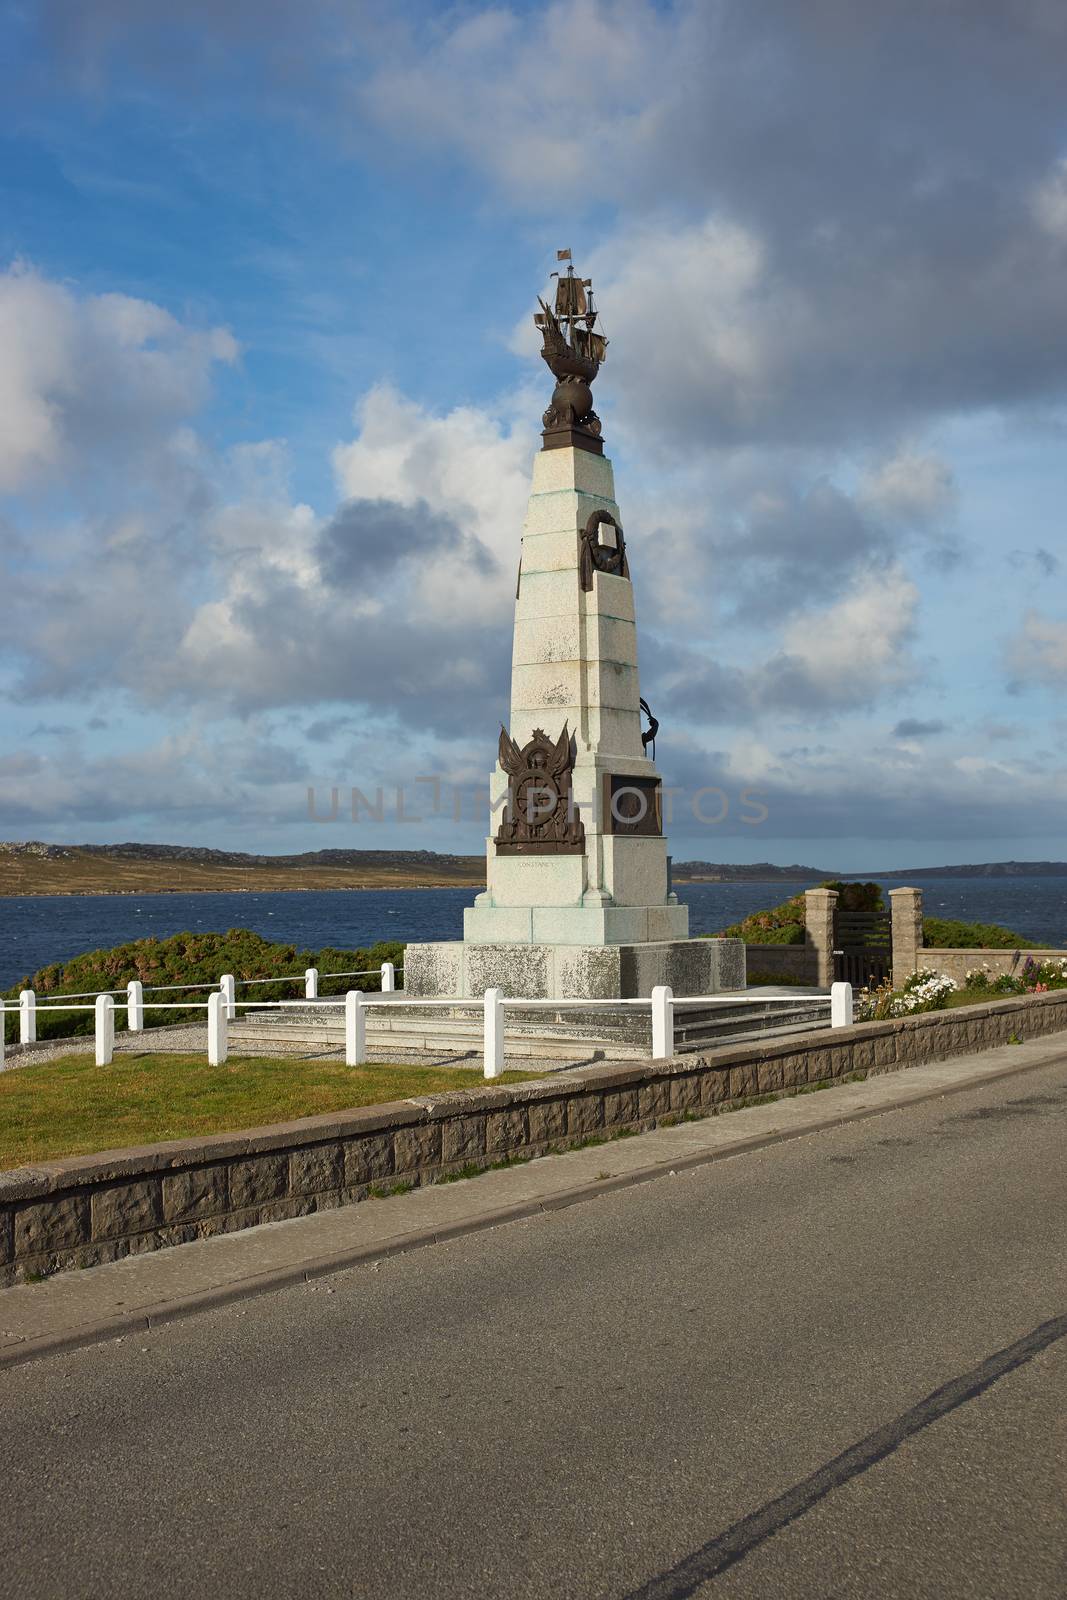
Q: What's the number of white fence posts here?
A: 12